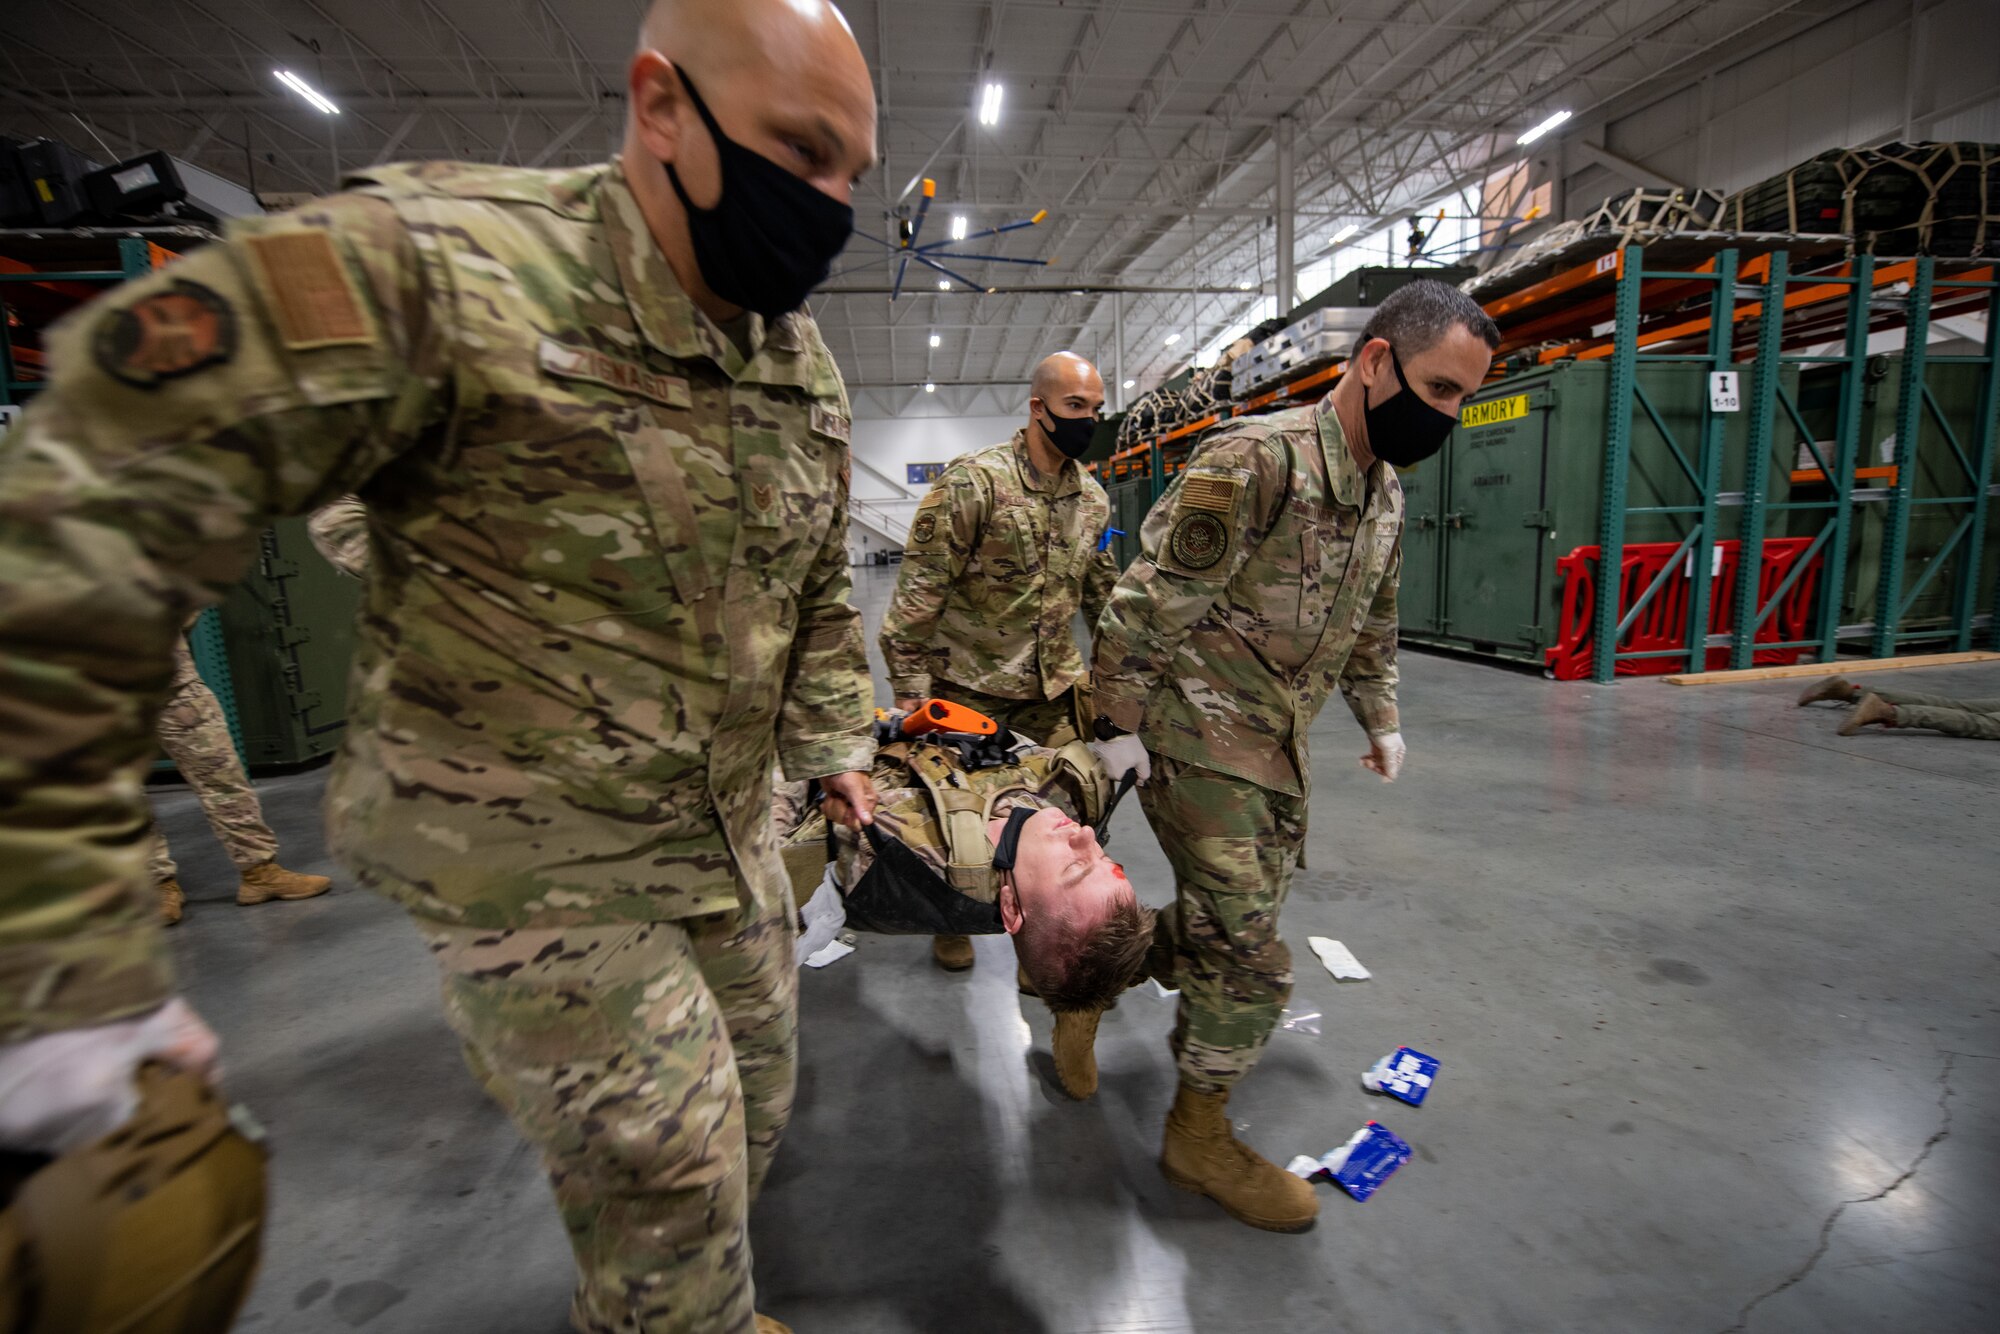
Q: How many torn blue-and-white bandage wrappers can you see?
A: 2